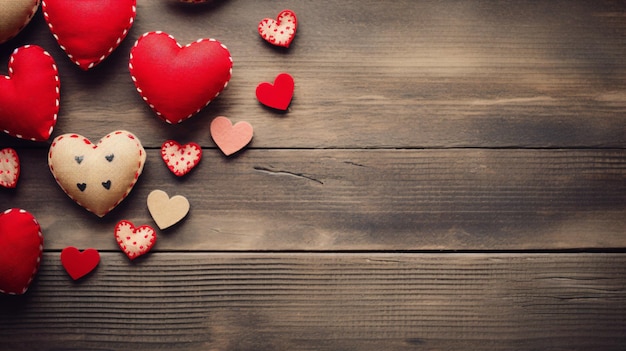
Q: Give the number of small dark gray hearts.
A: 4